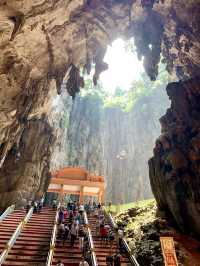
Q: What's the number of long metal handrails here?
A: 5